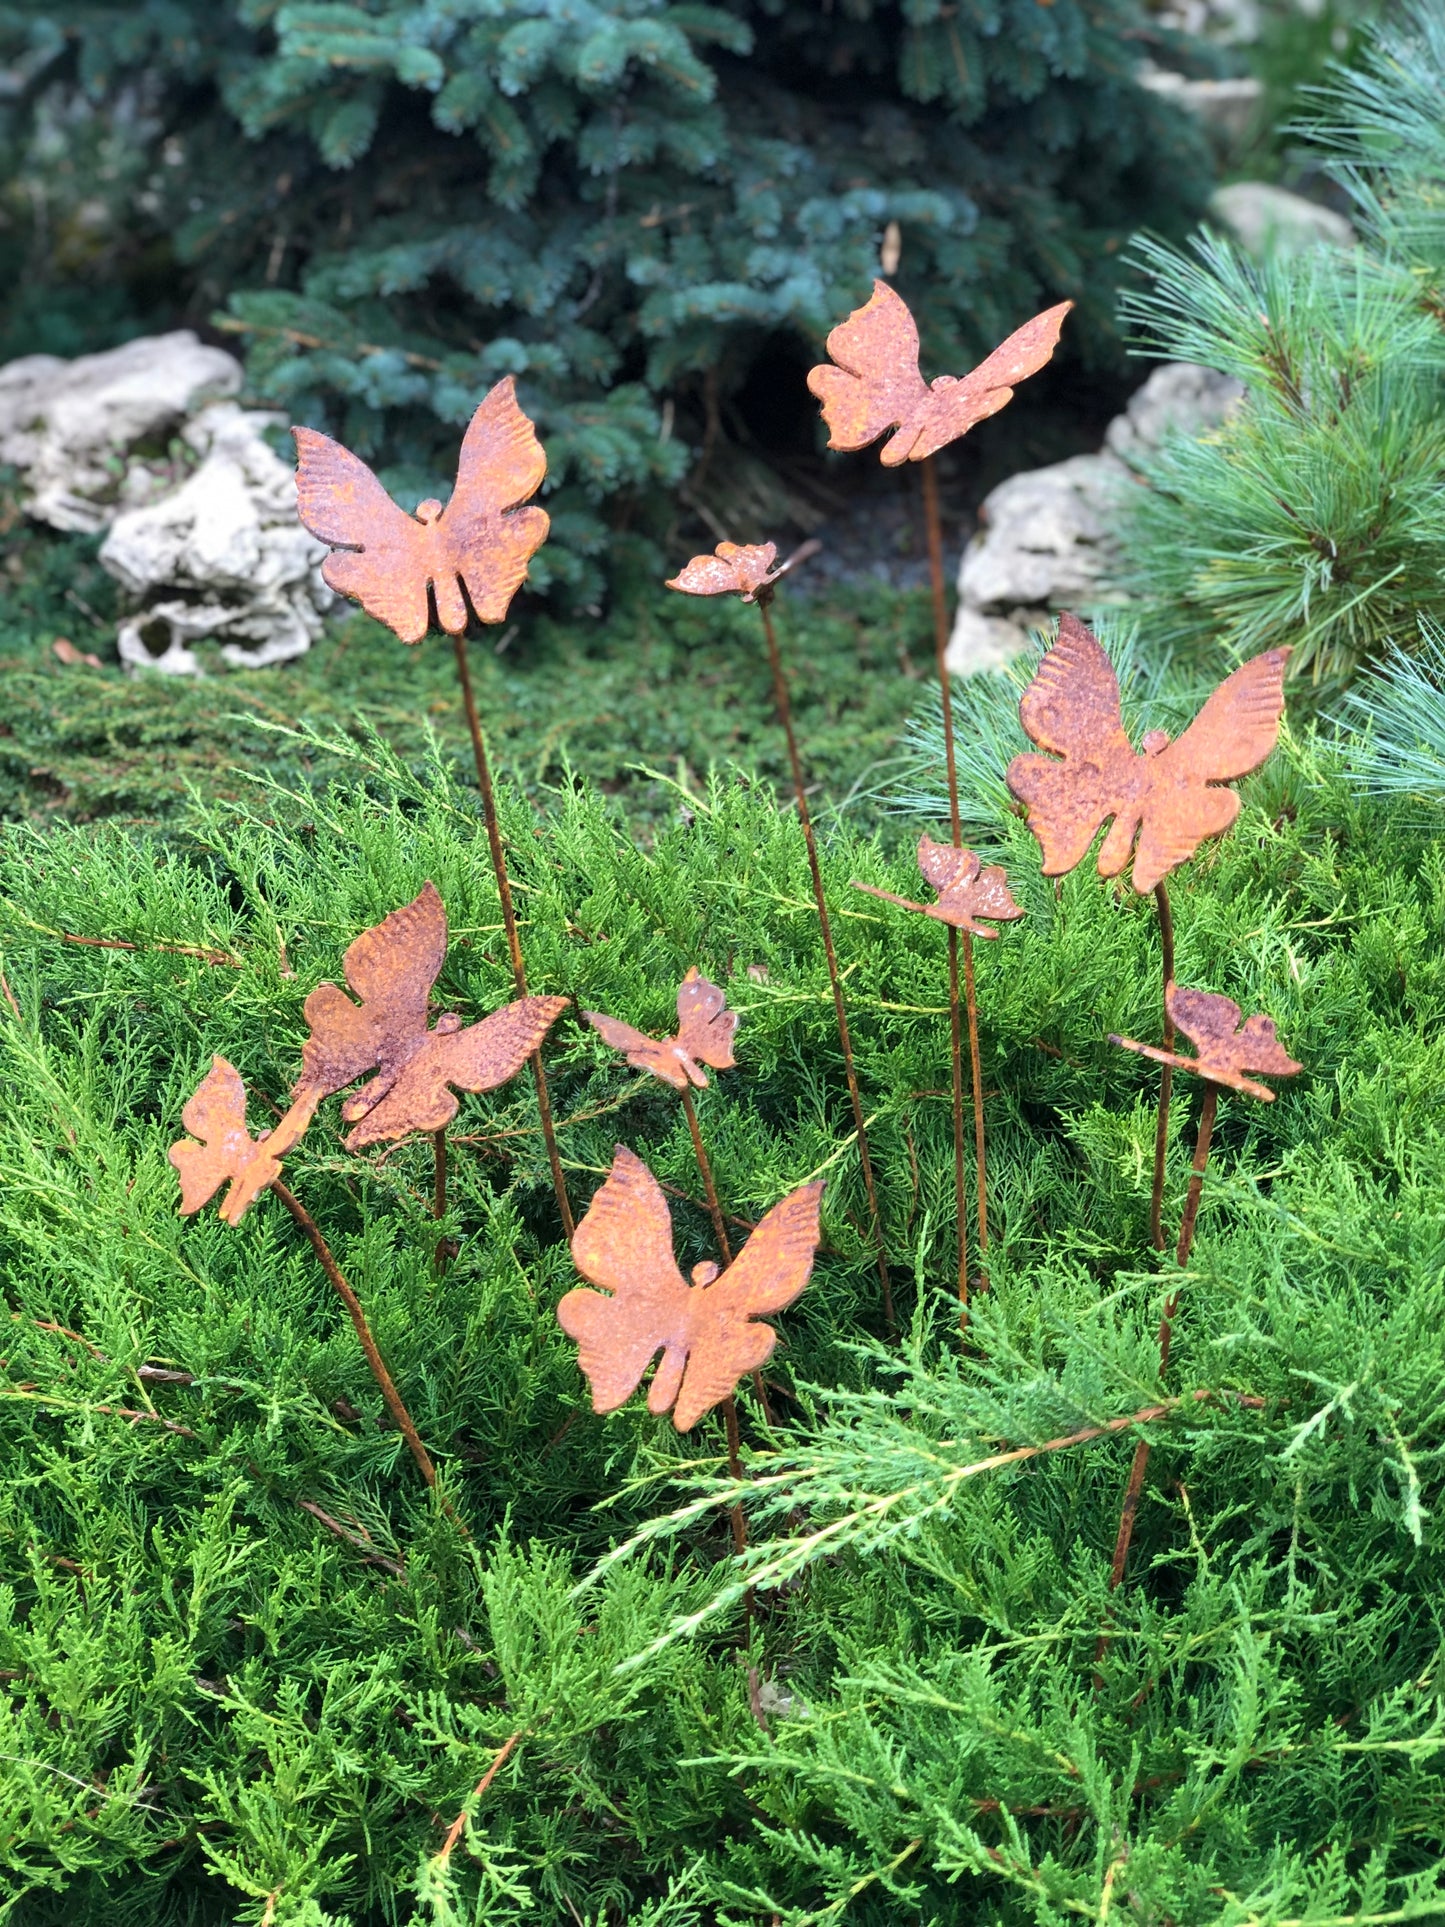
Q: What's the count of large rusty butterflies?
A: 5